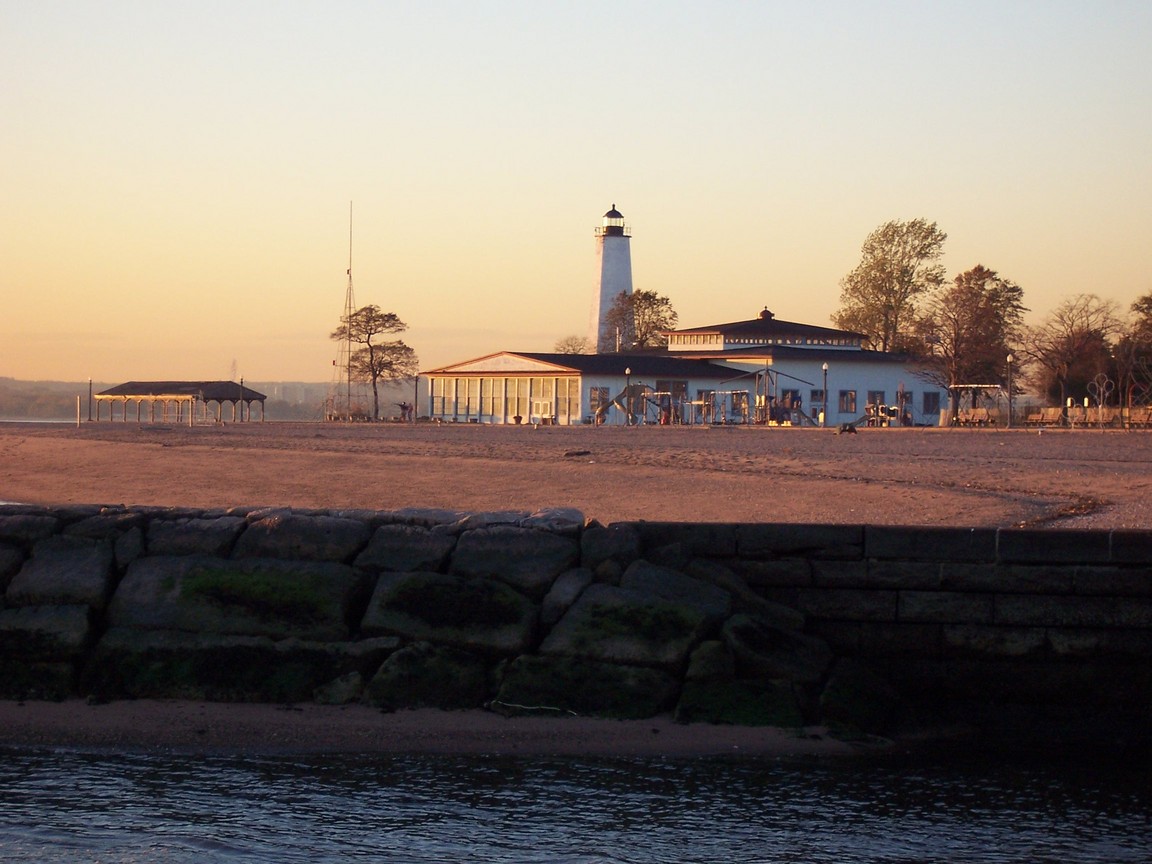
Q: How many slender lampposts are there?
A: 6